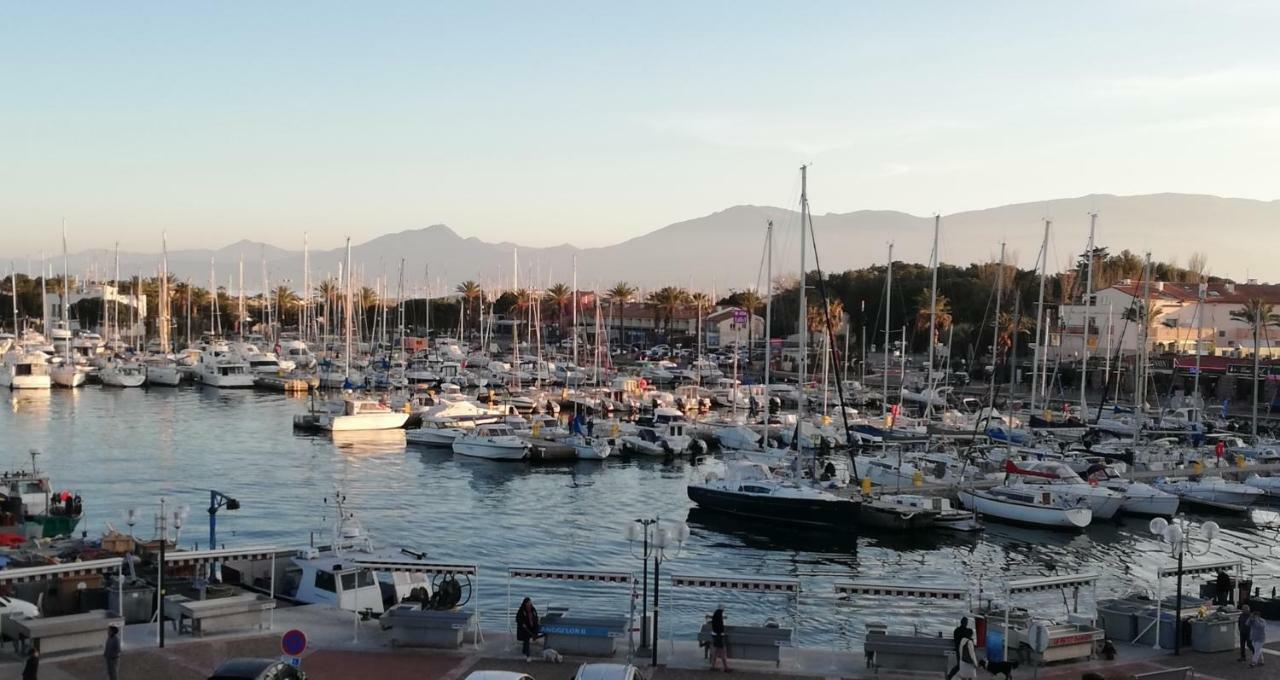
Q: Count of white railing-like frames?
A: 8